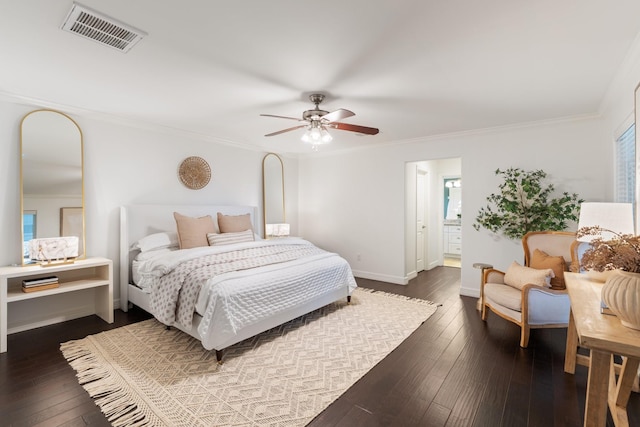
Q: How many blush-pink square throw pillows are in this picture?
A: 2